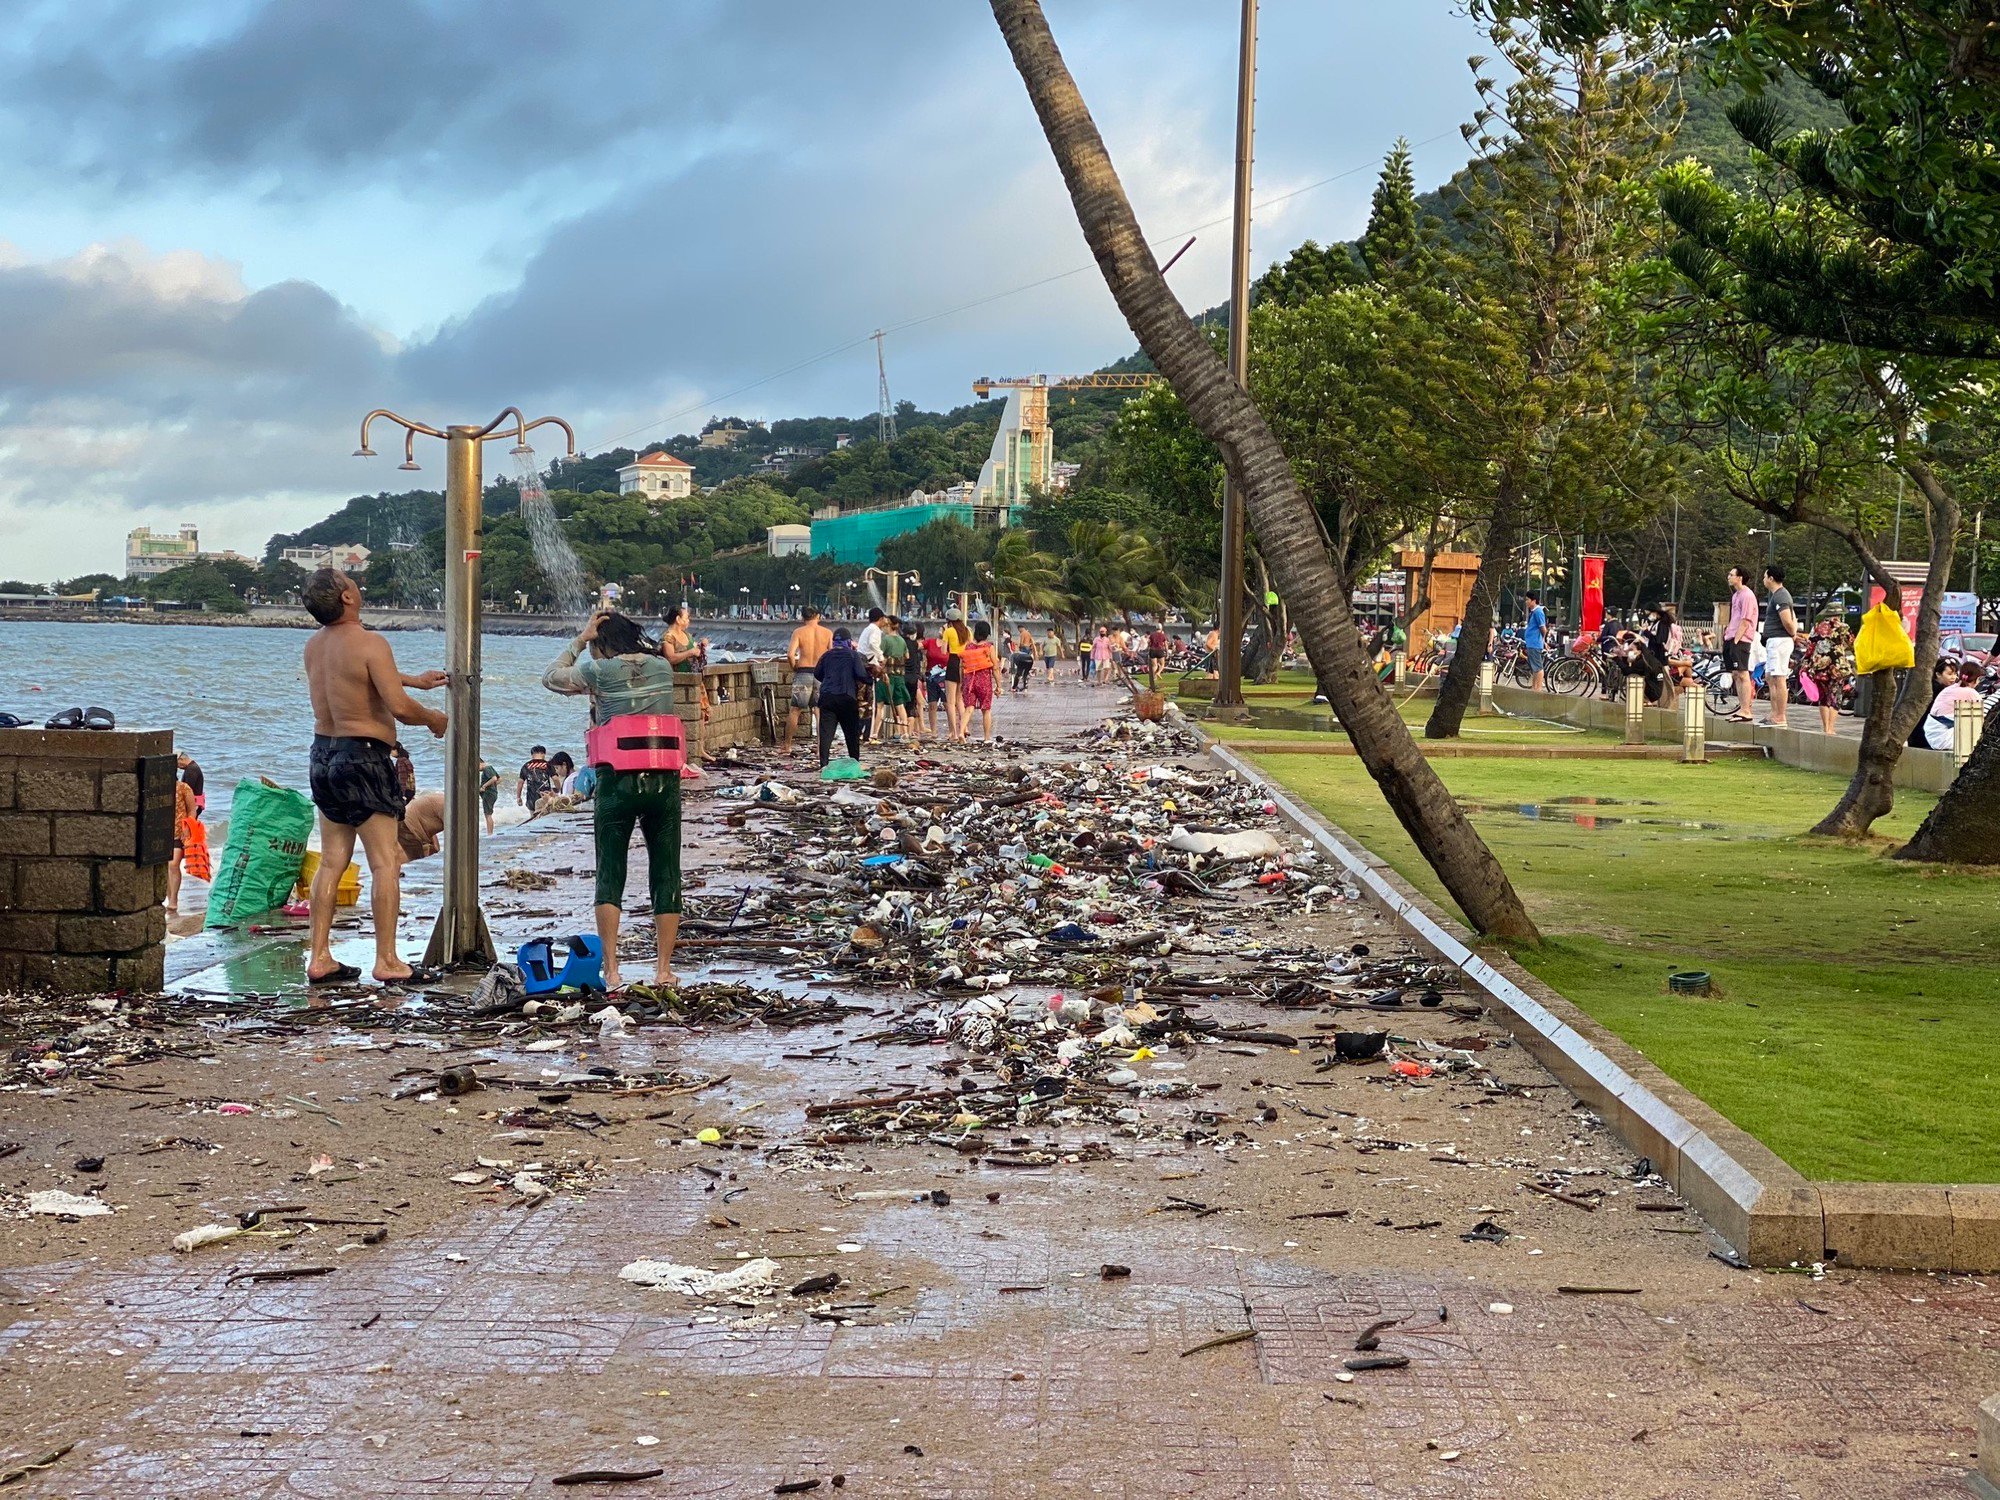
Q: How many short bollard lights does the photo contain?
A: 5